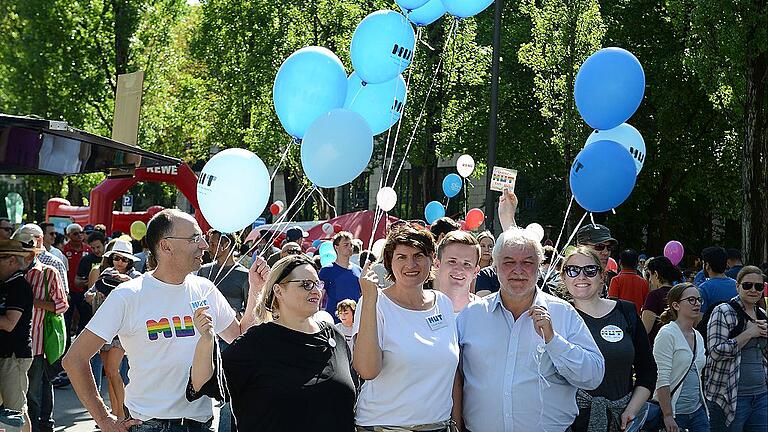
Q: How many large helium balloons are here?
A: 11